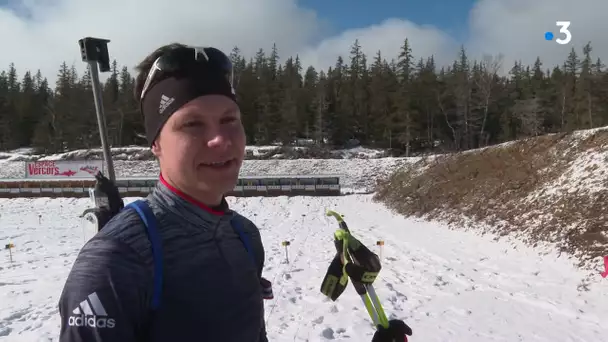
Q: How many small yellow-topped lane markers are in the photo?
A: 3